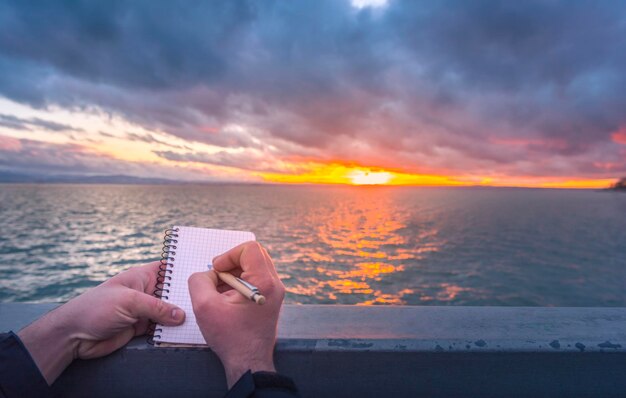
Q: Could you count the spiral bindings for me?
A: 1